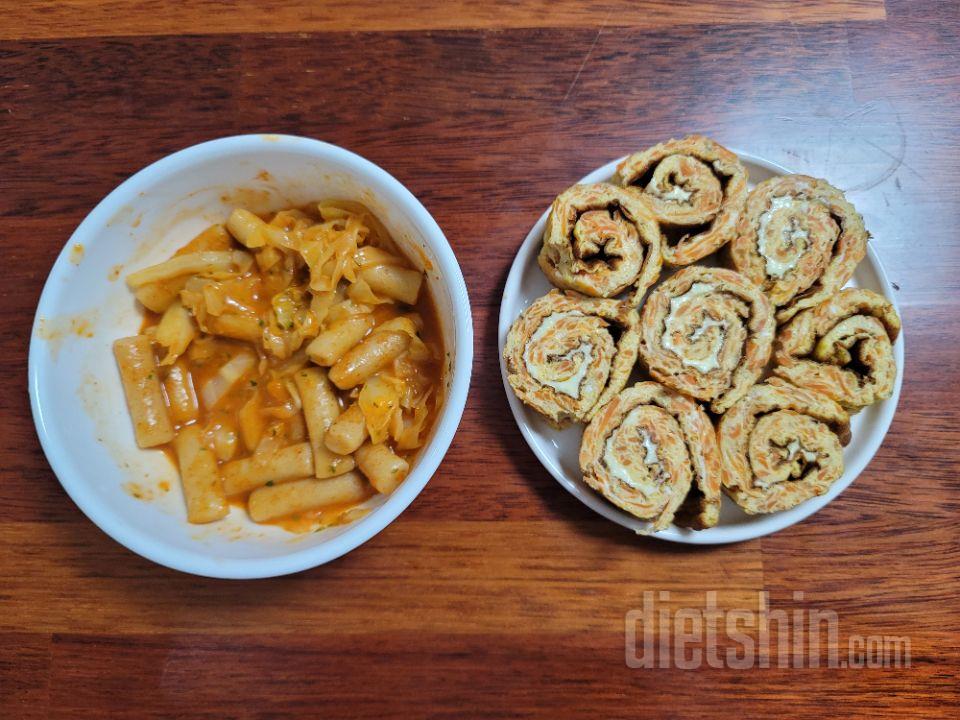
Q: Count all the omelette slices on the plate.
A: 8